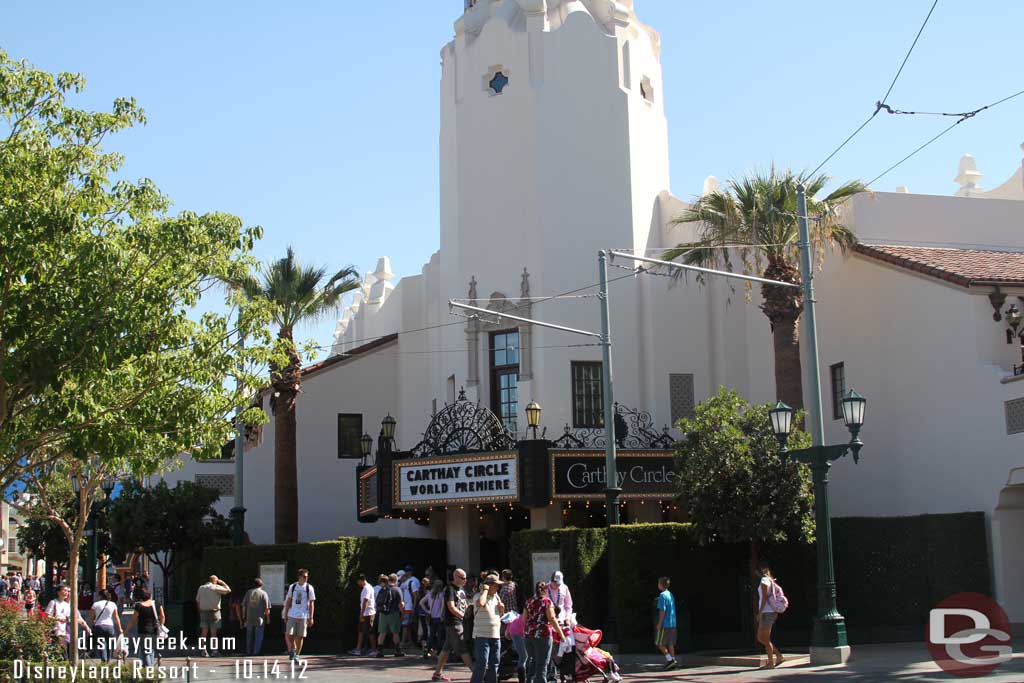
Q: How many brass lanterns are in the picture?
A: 3